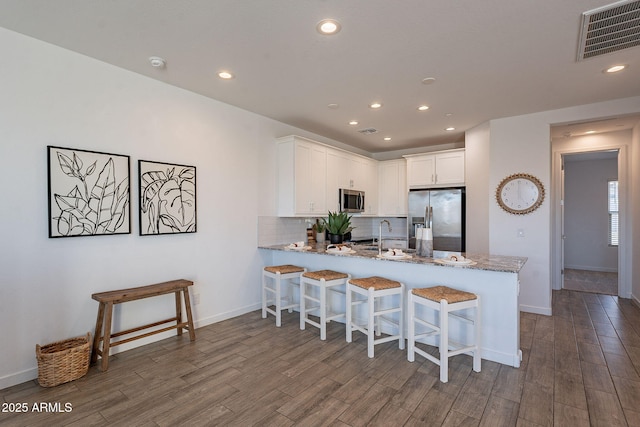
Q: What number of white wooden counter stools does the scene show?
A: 4